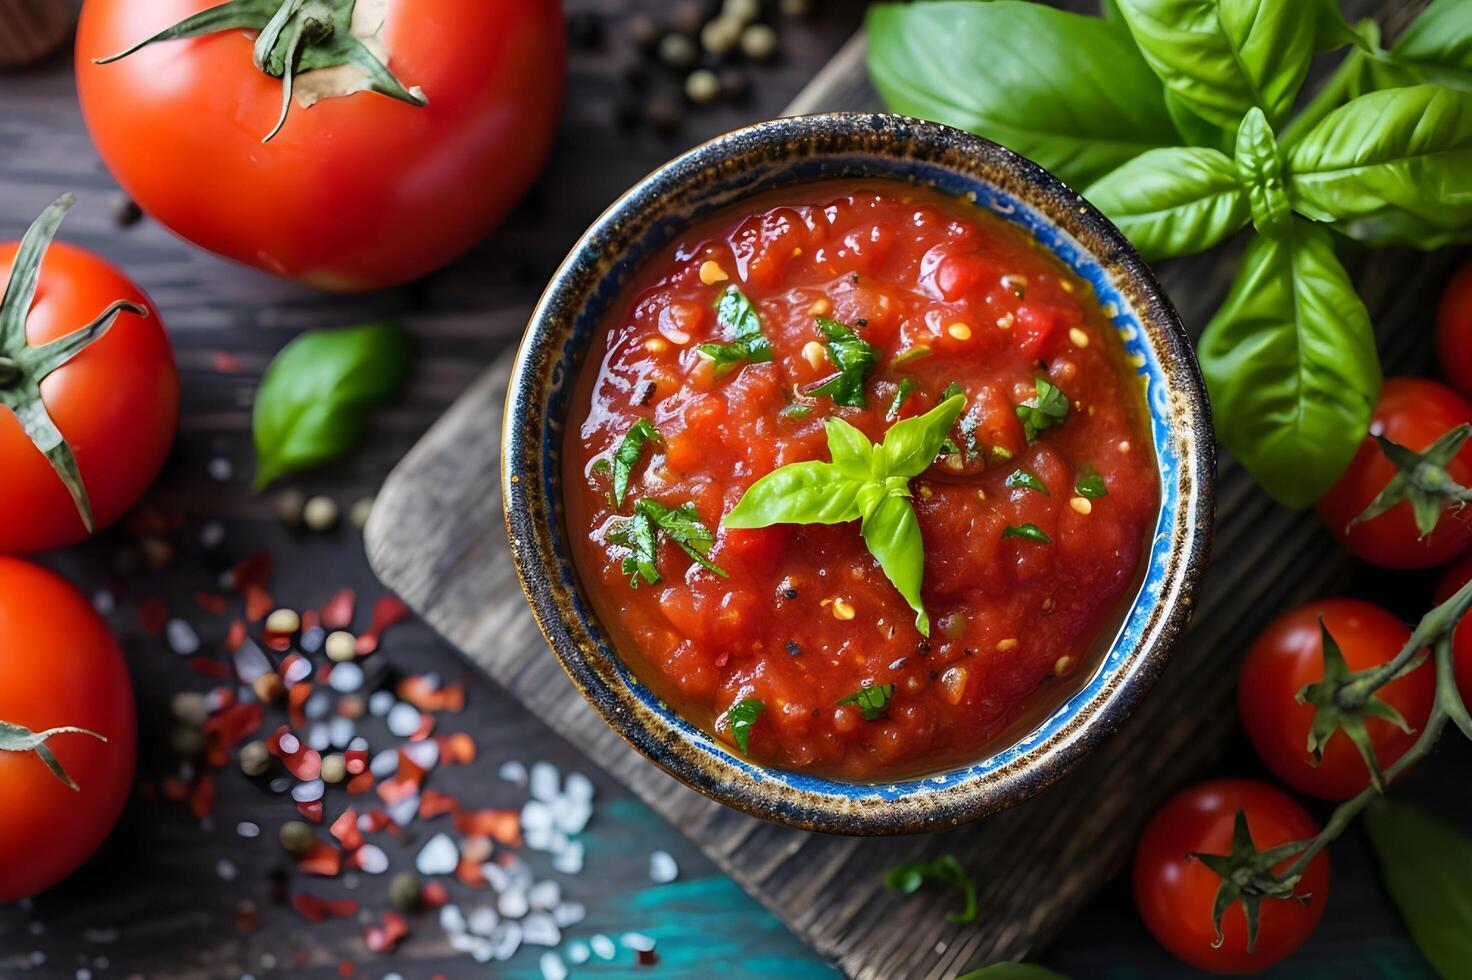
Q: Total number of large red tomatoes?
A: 3